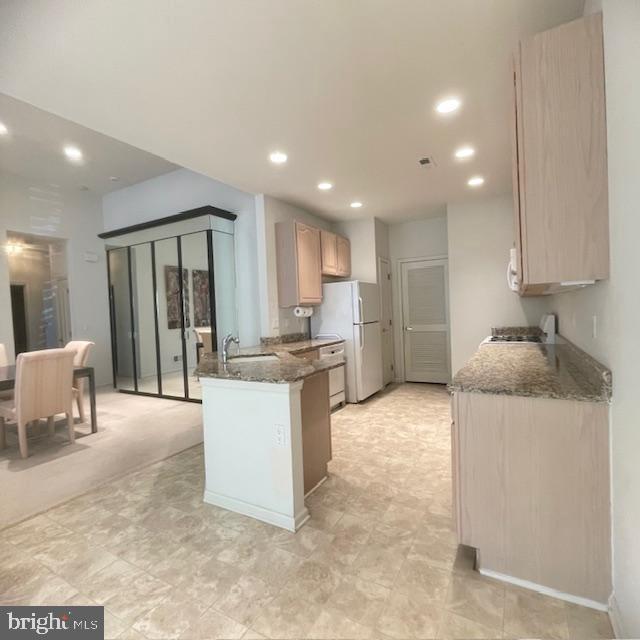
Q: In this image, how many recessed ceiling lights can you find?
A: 8